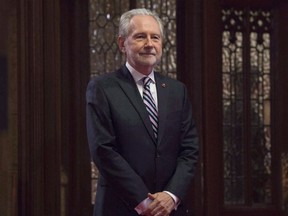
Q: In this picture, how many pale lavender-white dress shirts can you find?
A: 1